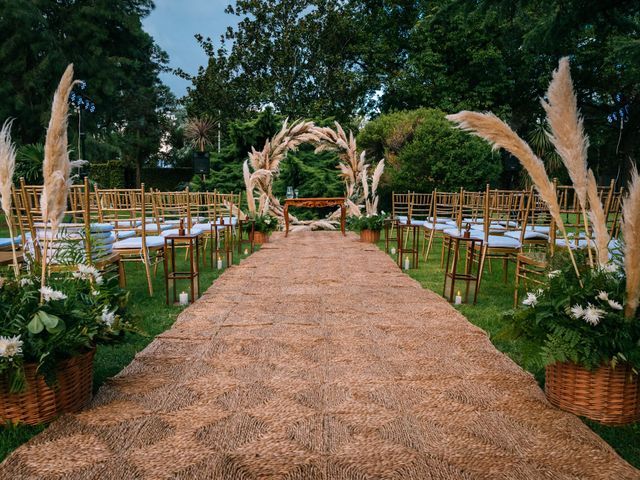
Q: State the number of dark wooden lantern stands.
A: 6